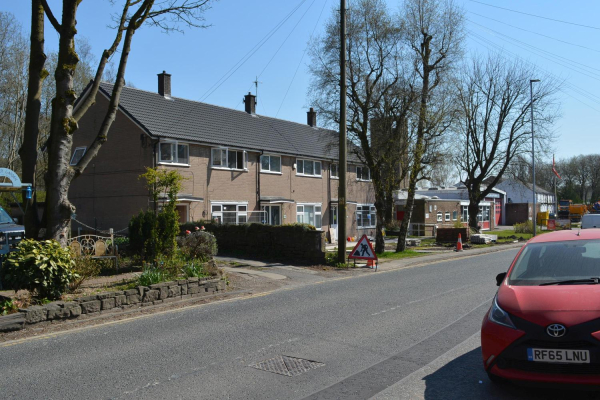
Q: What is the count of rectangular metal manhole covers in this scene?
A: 1